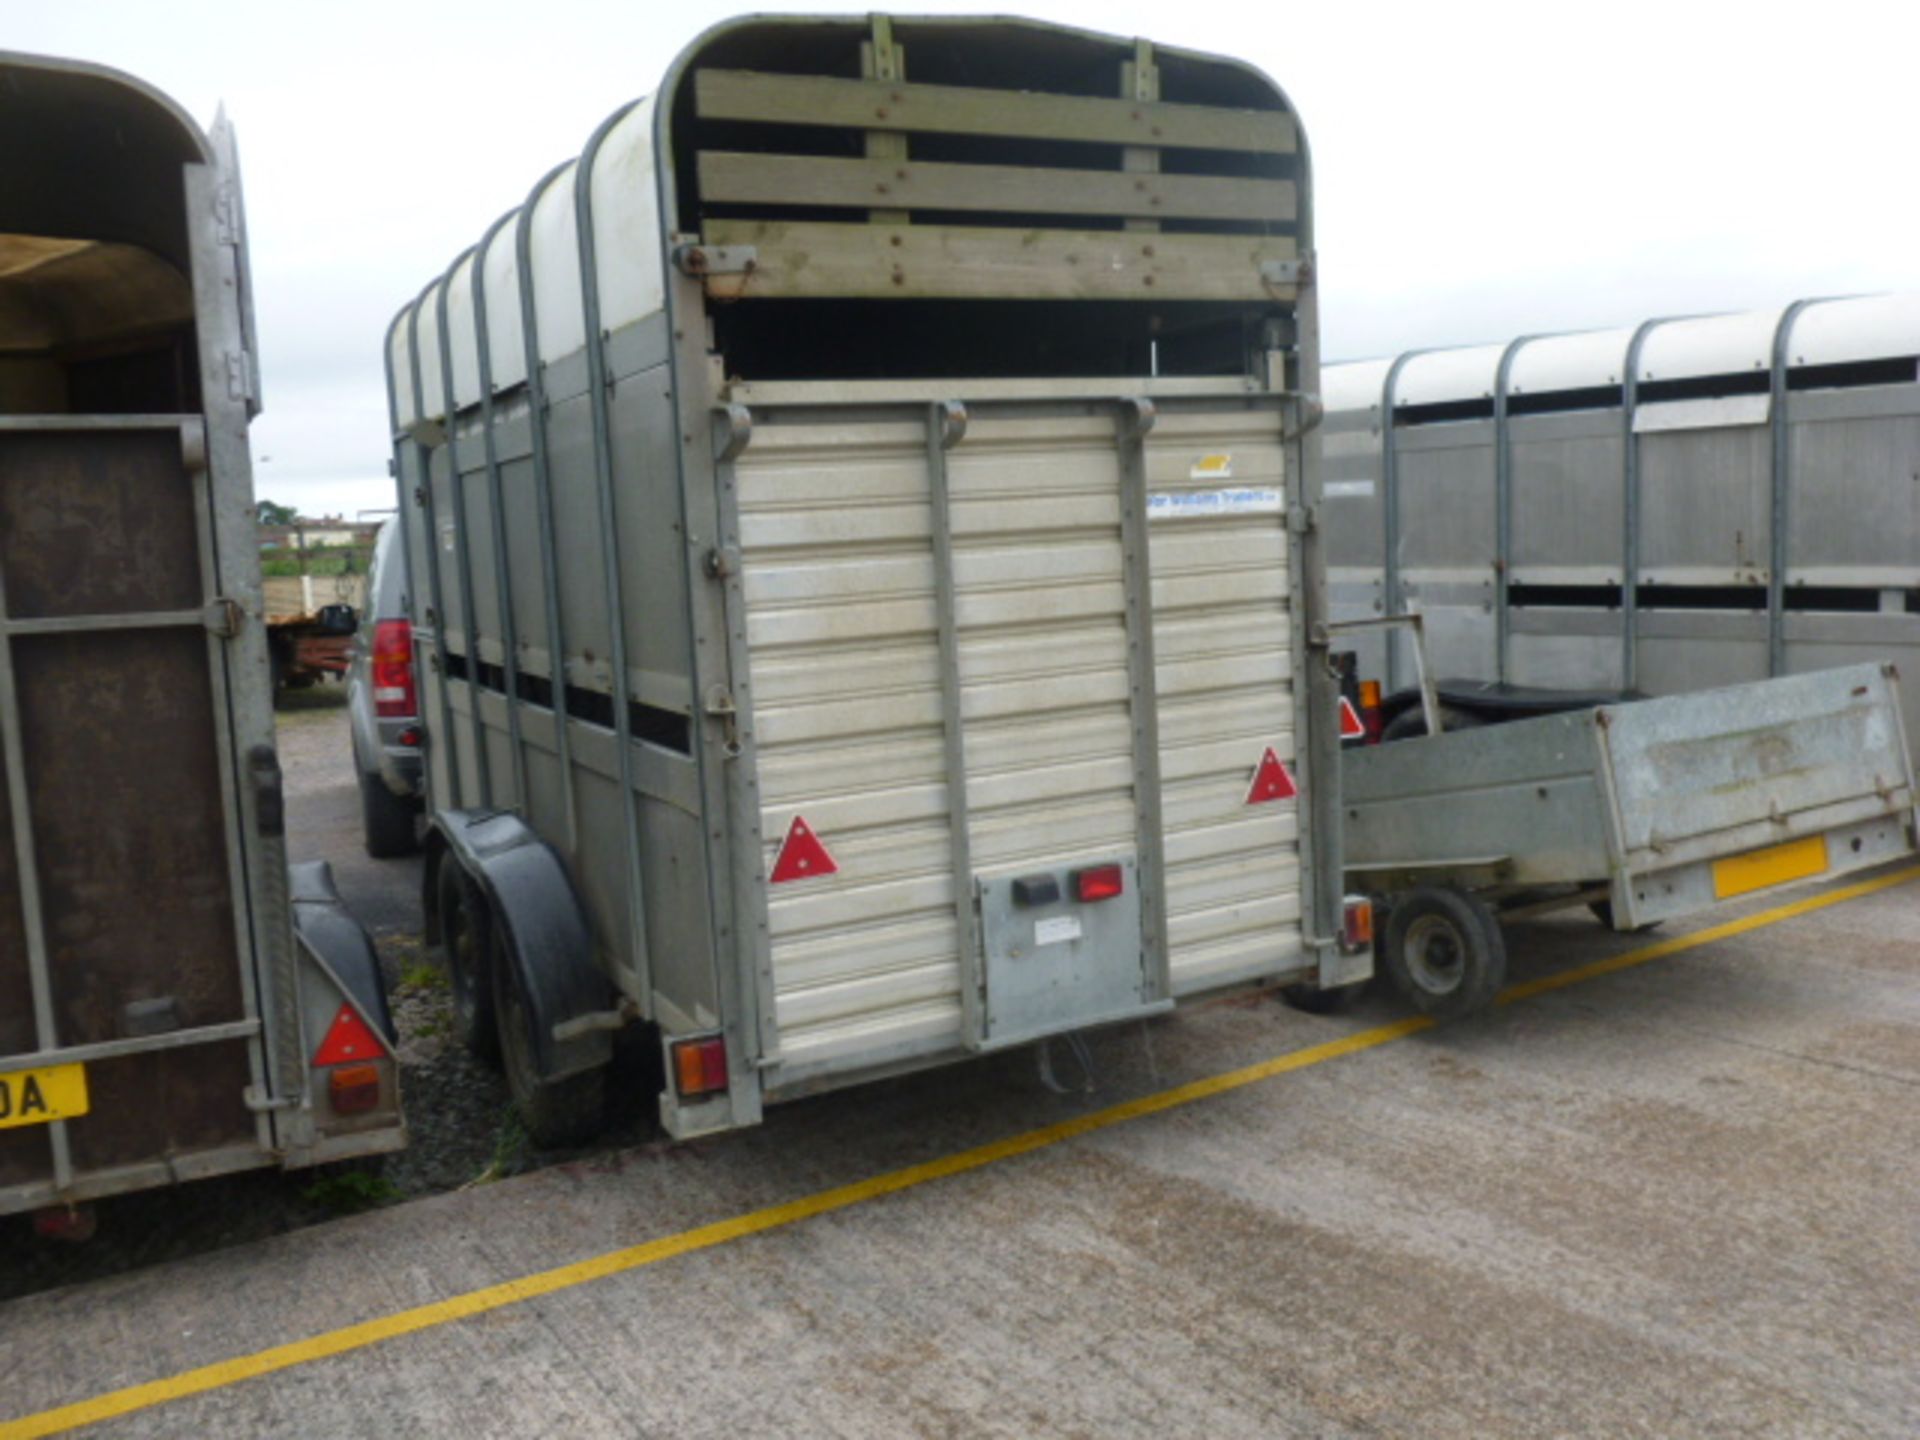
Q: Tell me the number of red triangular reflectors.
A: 4